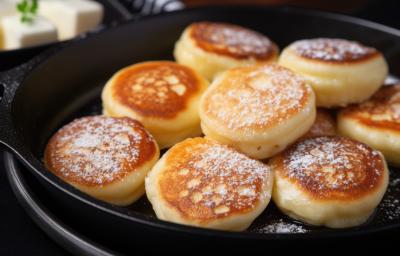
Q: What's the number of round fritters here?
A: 9